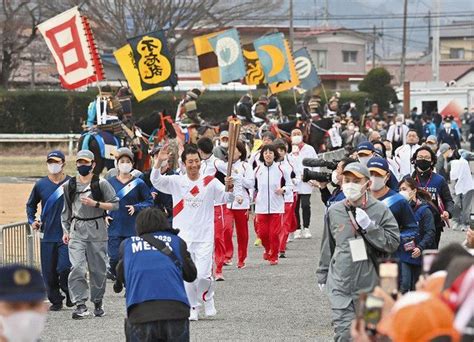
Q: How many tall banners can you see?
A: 9